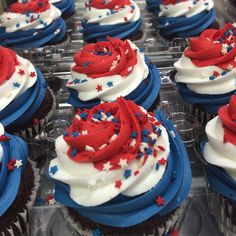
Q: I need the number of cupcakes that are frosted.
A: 11